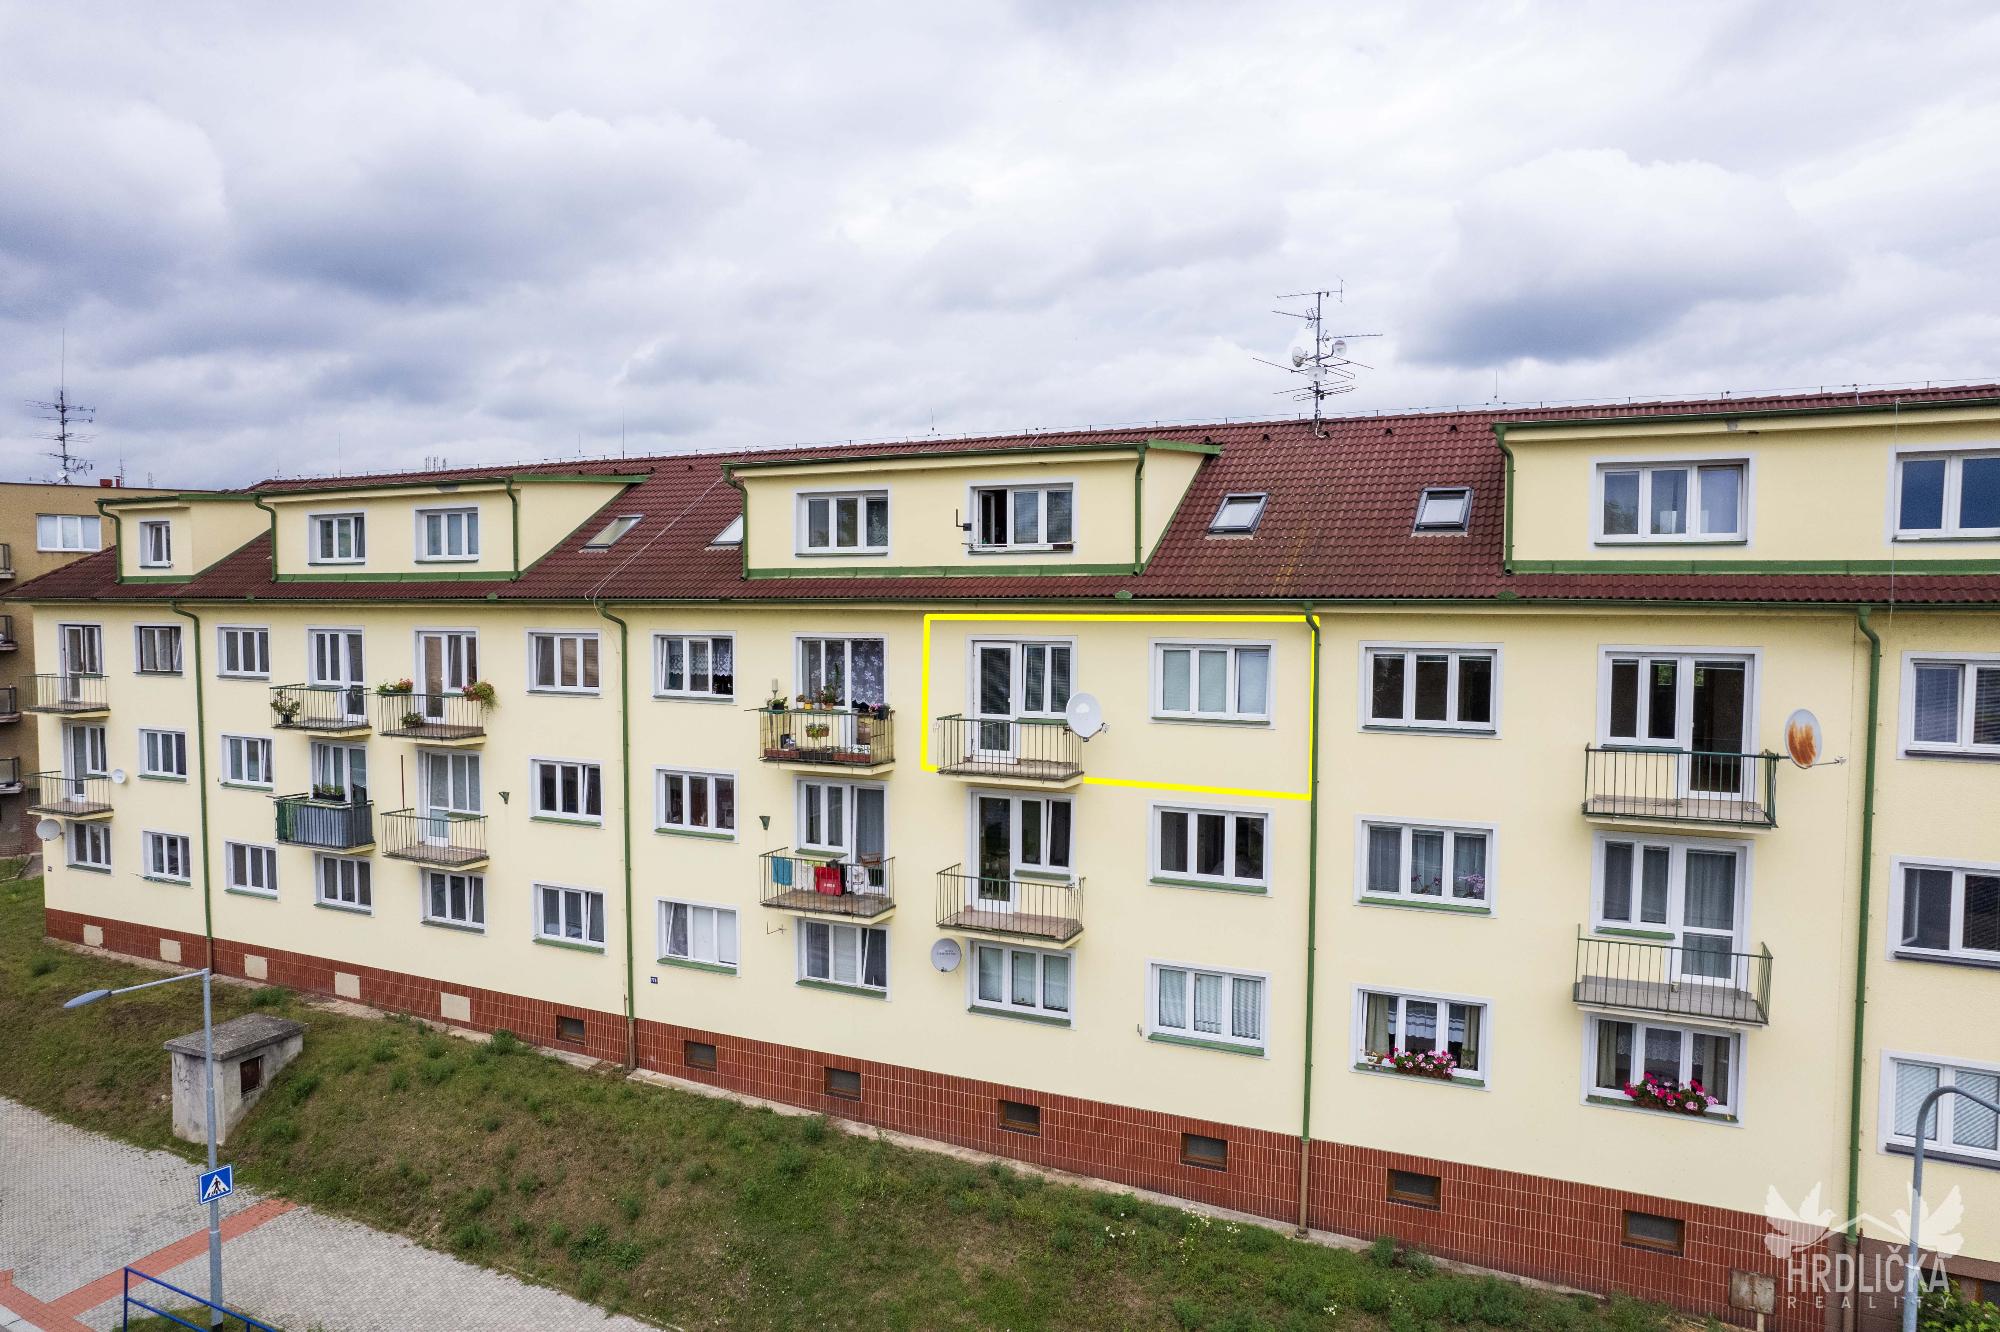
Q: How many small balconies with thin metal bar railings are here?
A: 12